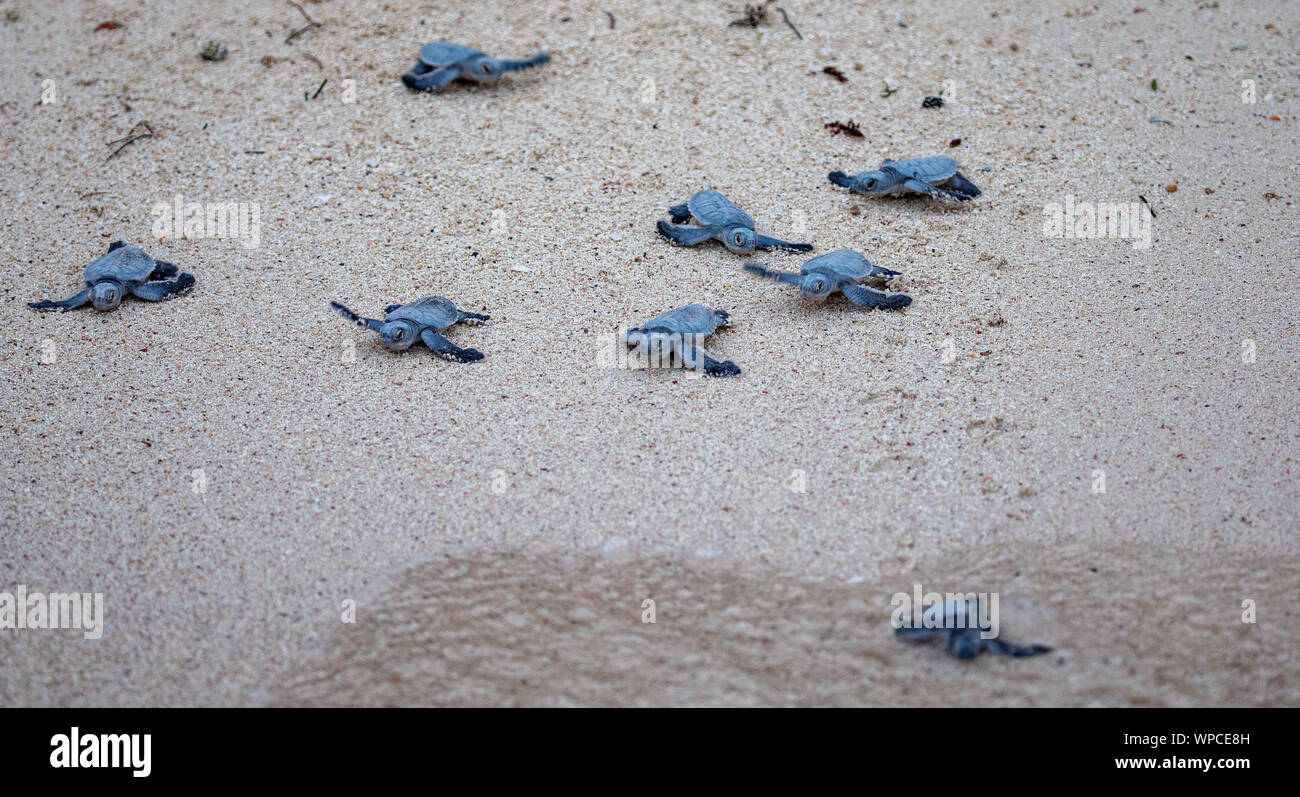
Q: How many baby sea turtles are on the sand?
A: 8